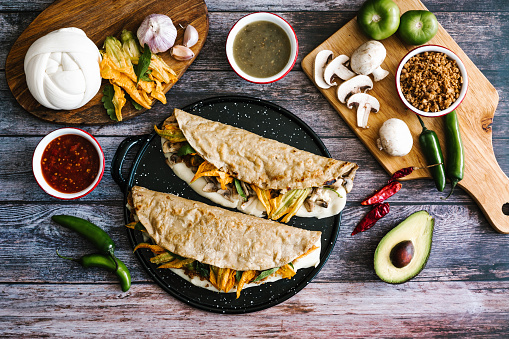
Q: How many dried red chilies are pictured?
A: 3